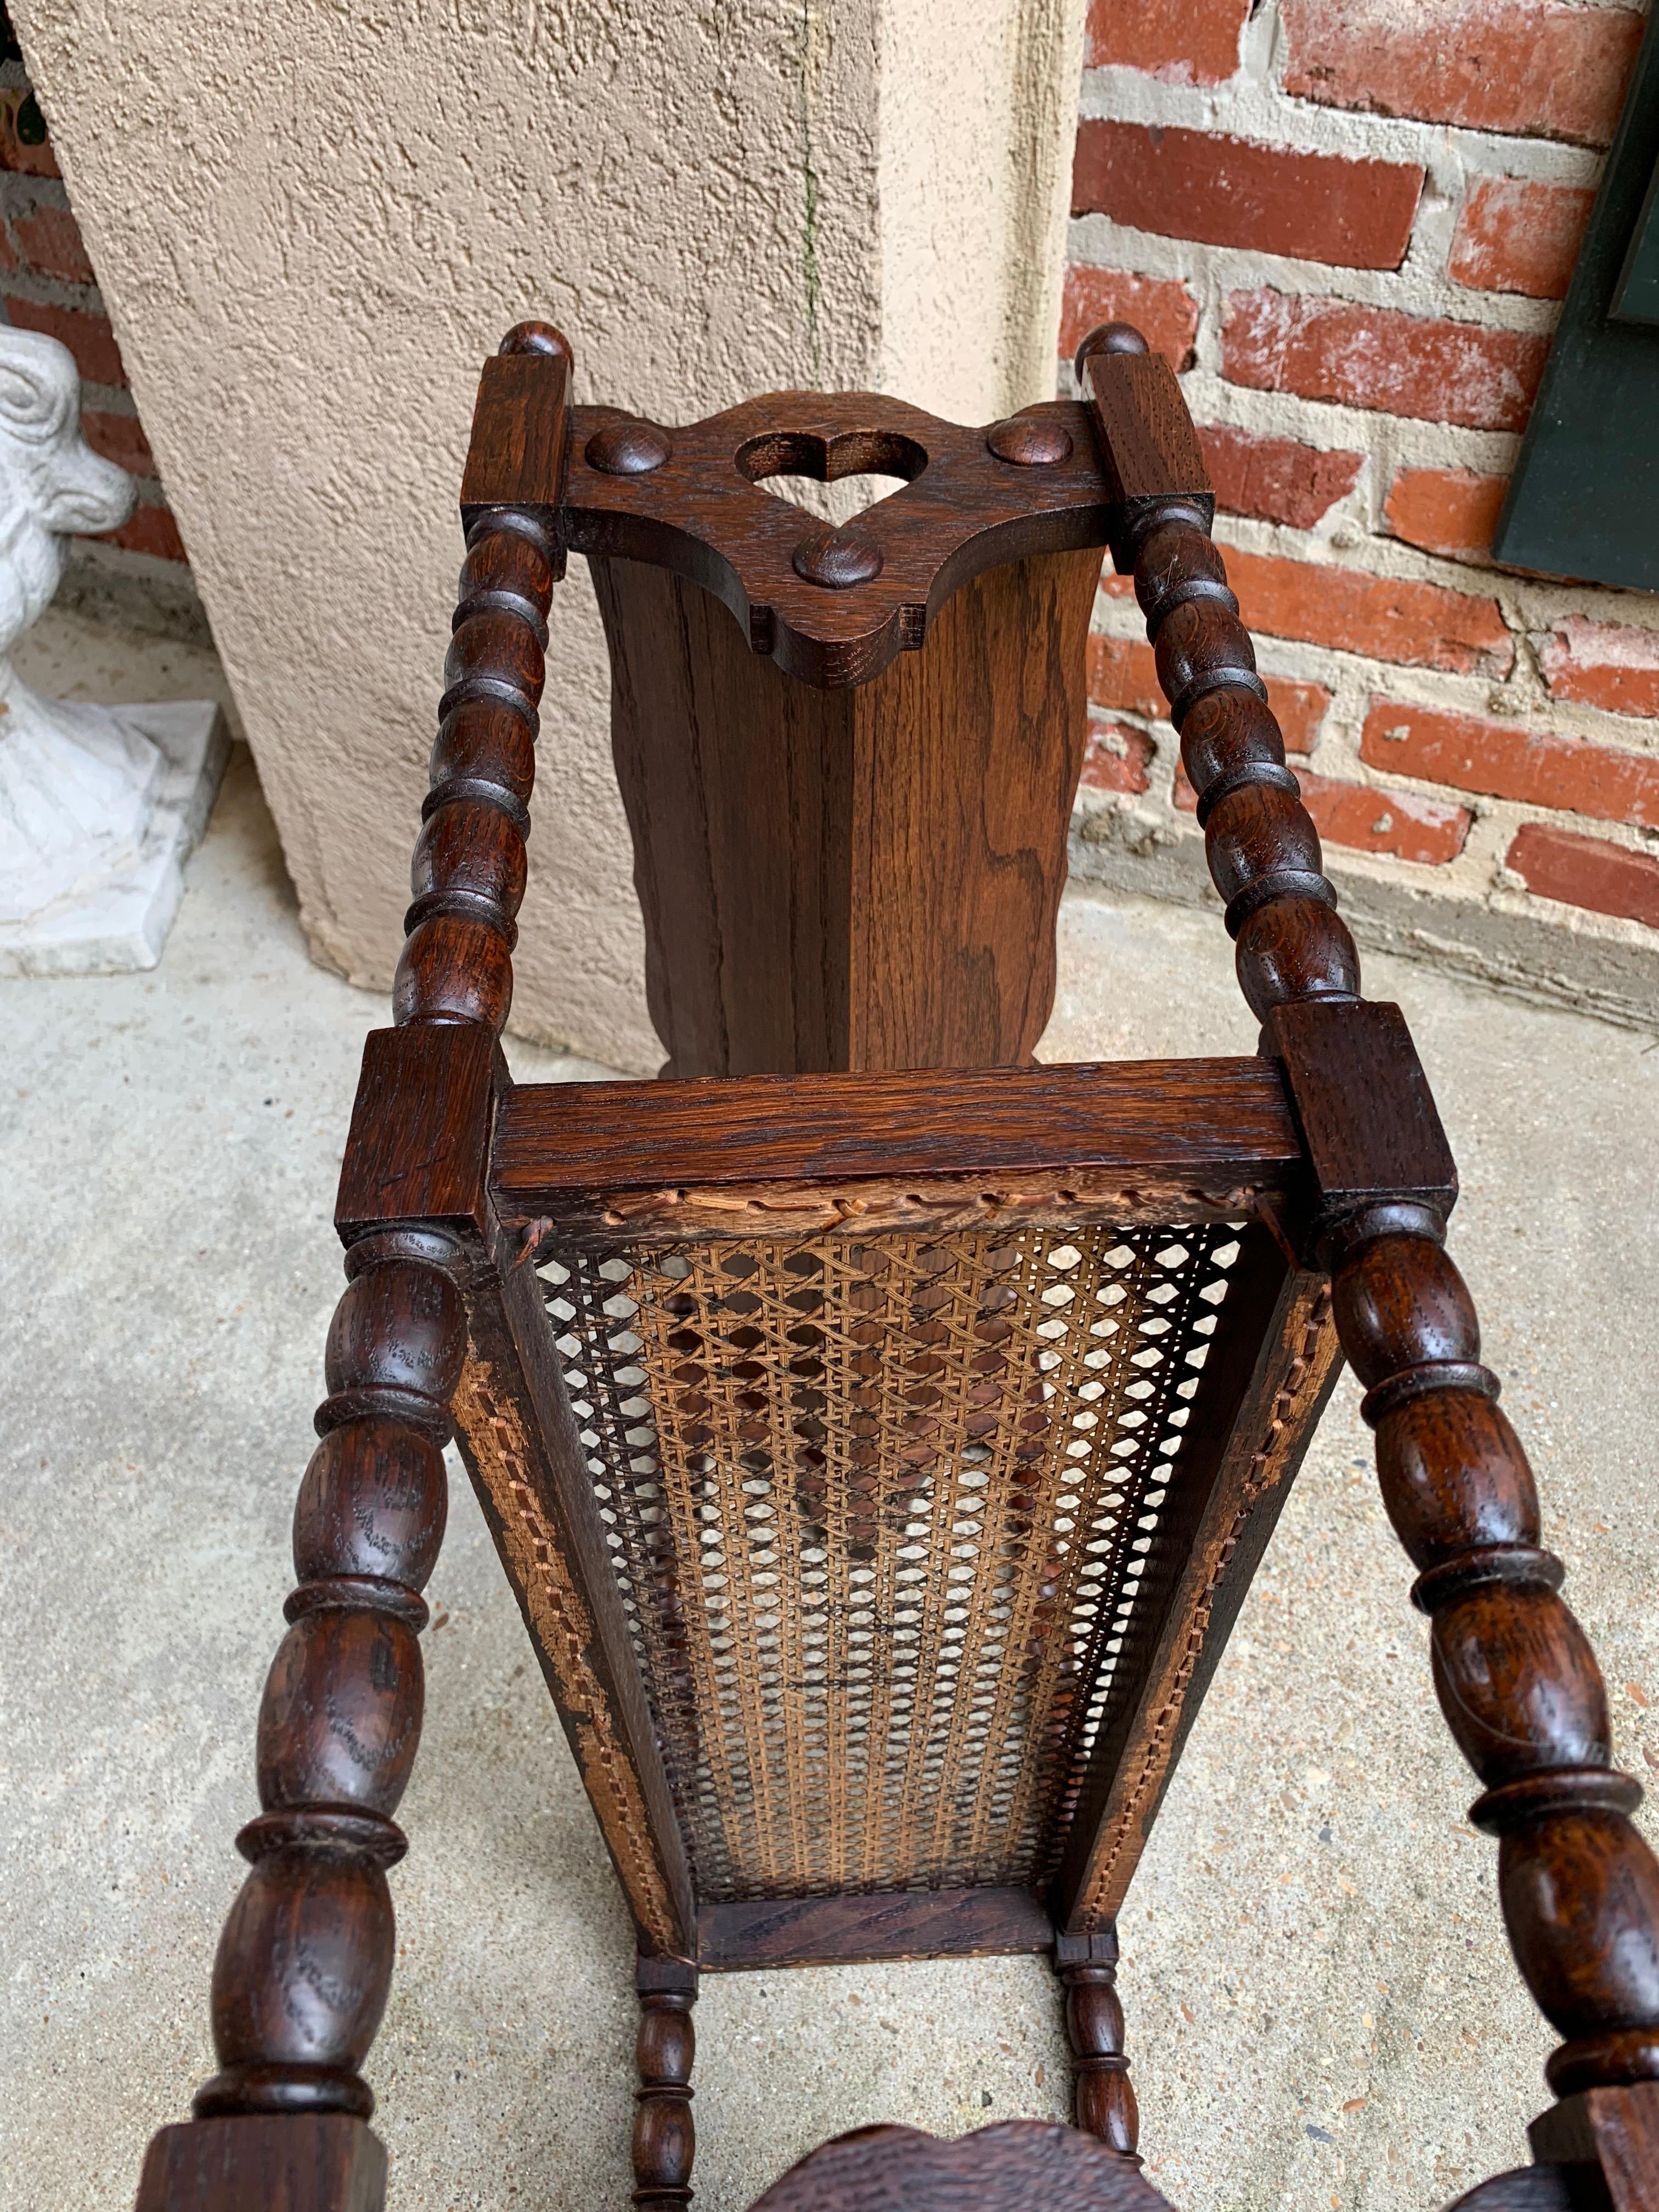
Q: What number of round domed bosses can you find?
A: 3